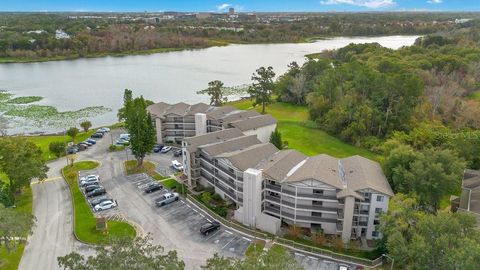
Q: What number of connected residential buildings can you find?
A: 2